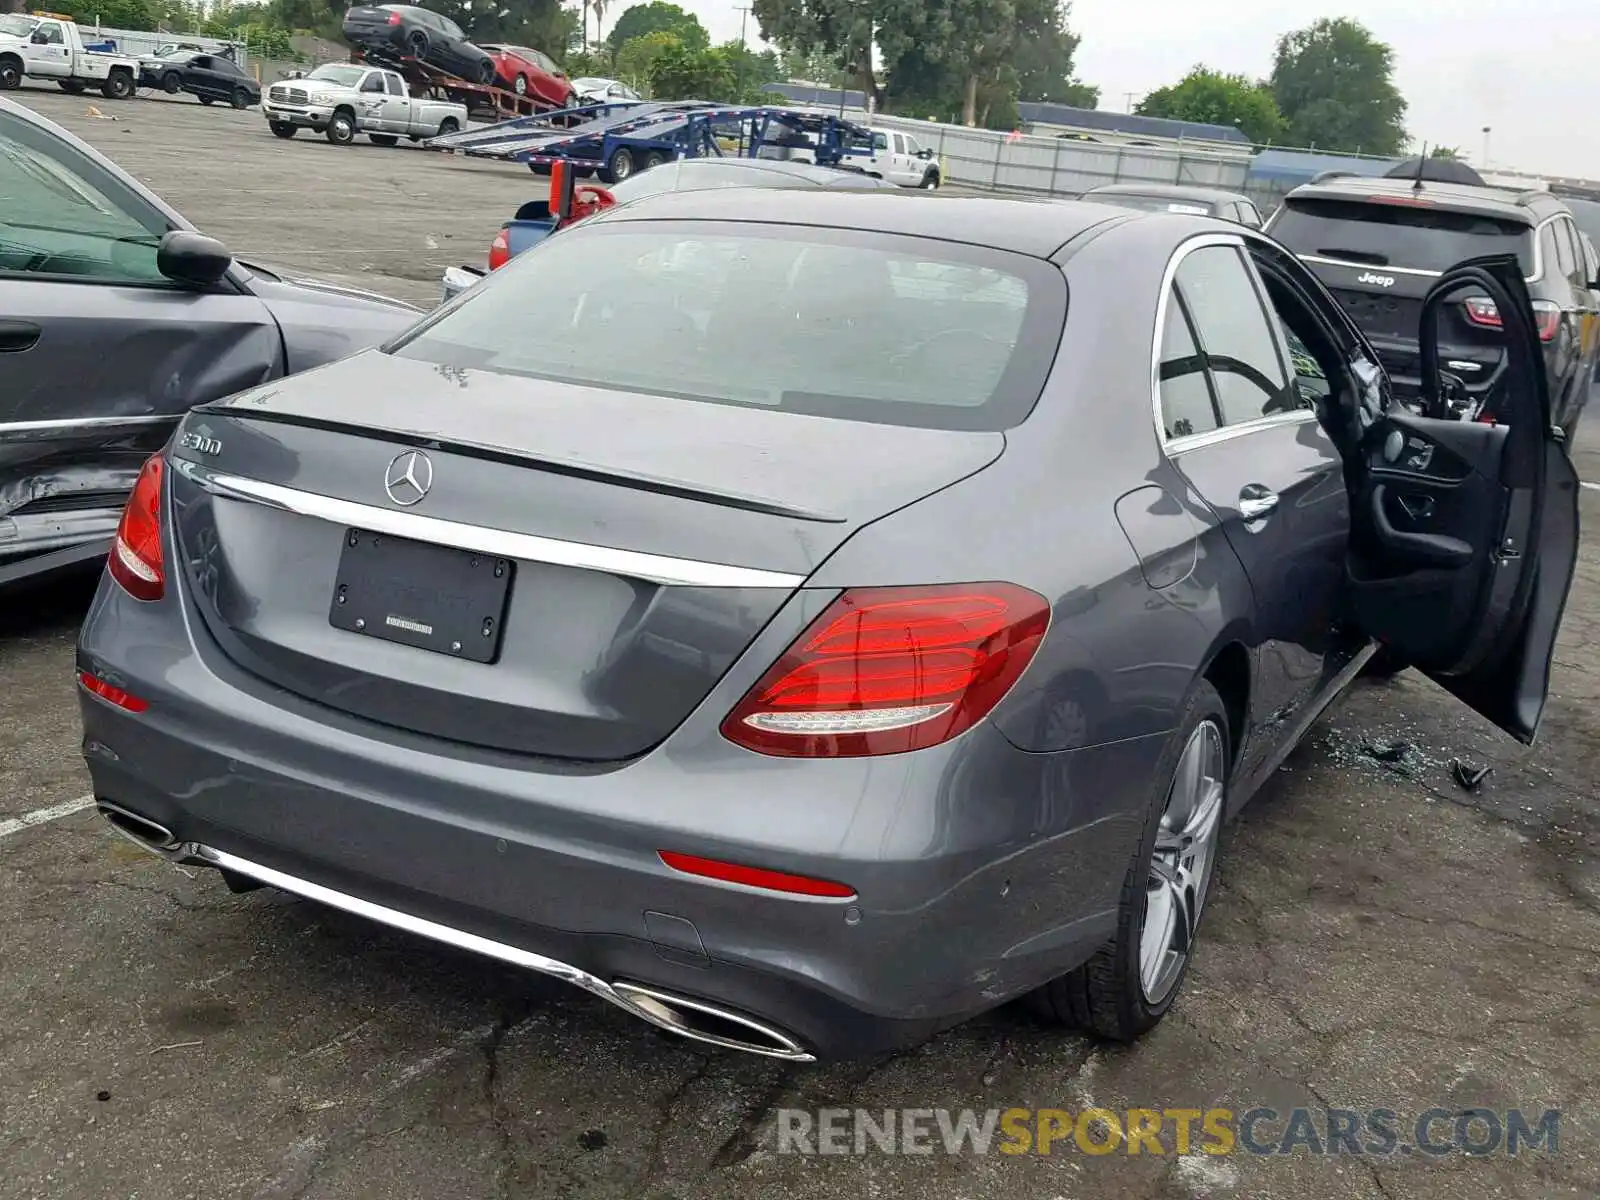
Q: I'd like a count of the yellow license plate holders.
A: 0